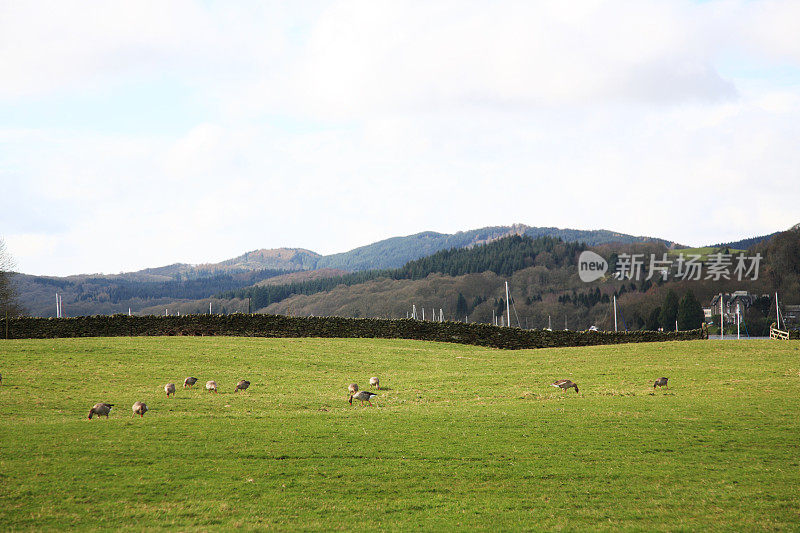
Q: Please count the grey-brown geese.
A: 11